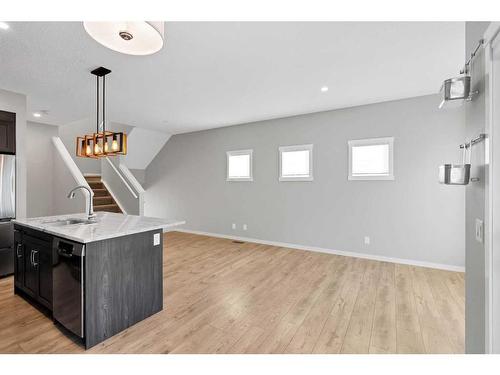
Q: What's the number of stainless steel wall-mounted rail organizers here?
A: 2